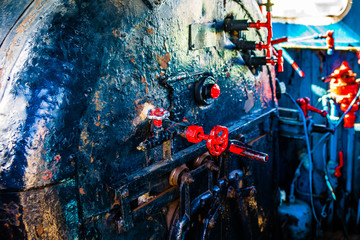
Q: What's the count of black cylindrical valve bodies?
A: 3